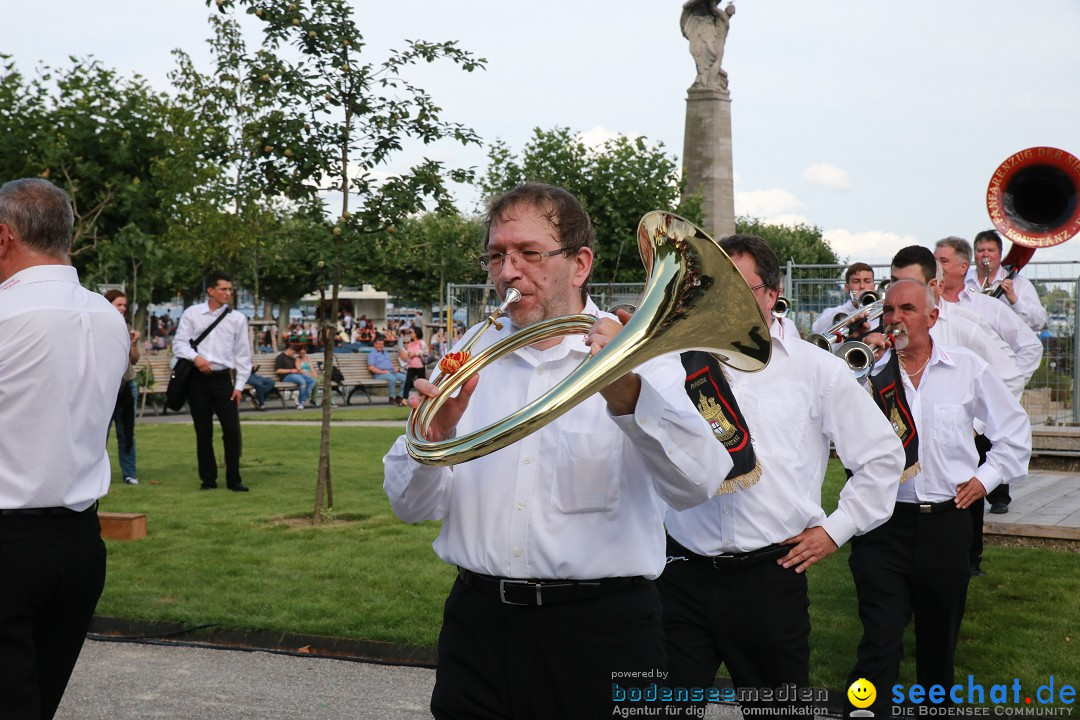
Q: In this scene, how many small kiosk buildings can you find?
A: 1